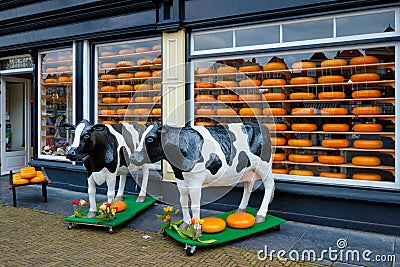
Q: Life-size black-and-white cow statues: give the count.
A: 2